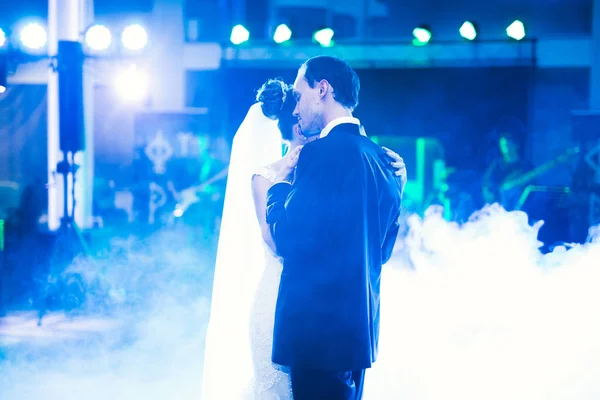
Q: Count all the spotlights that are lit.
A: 11